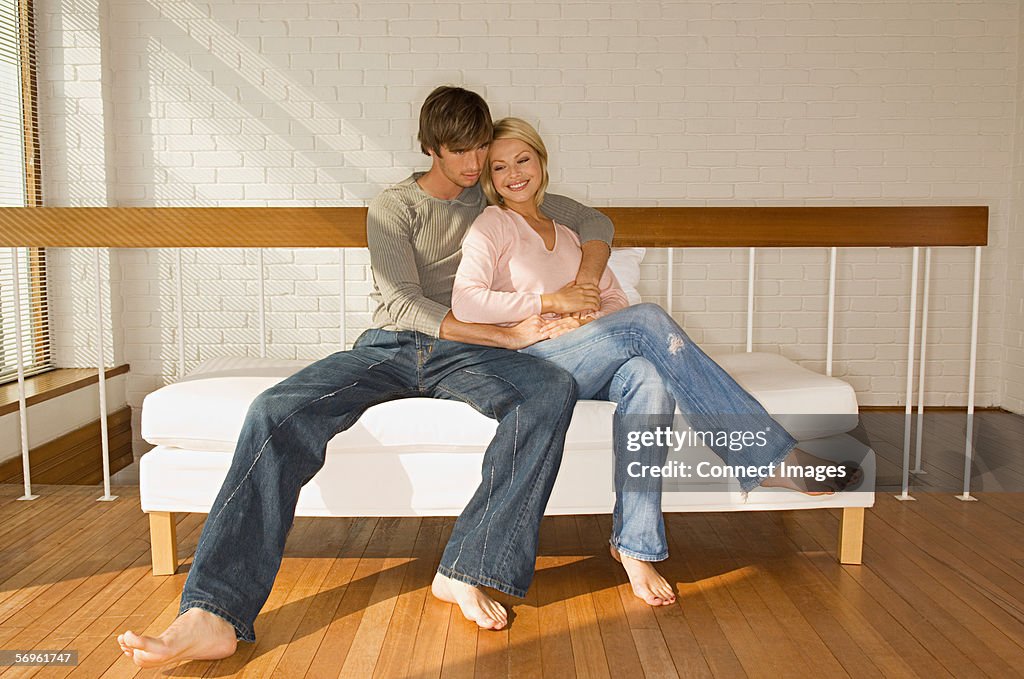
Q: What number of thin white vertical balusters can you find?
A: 11